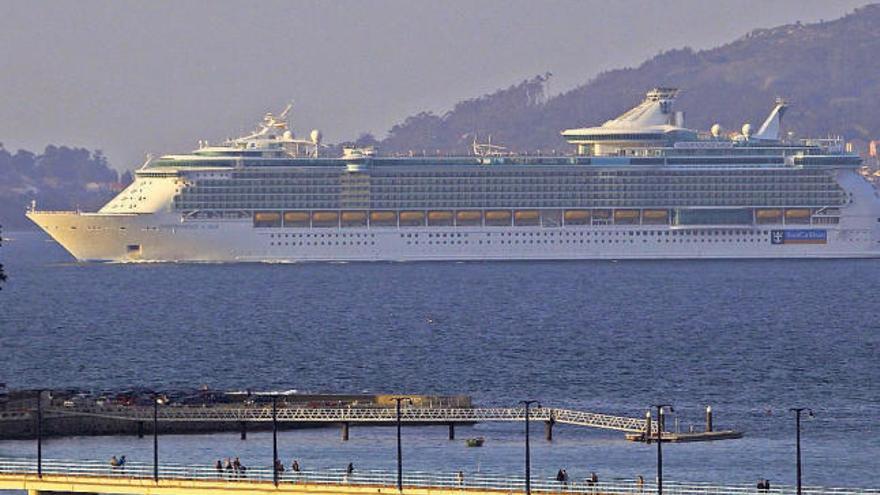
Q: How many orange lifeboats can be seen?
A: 15